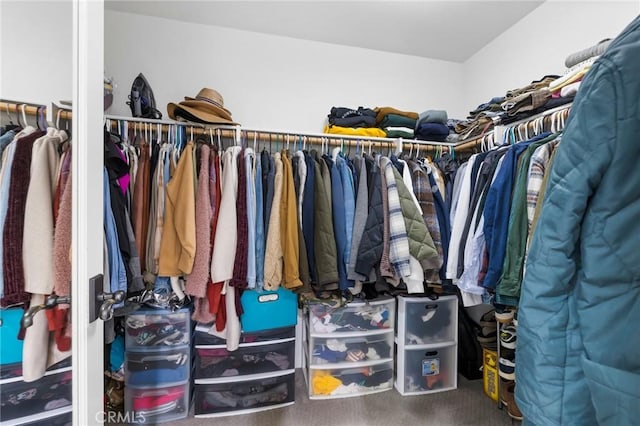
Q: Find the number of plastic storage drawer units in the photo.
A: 4